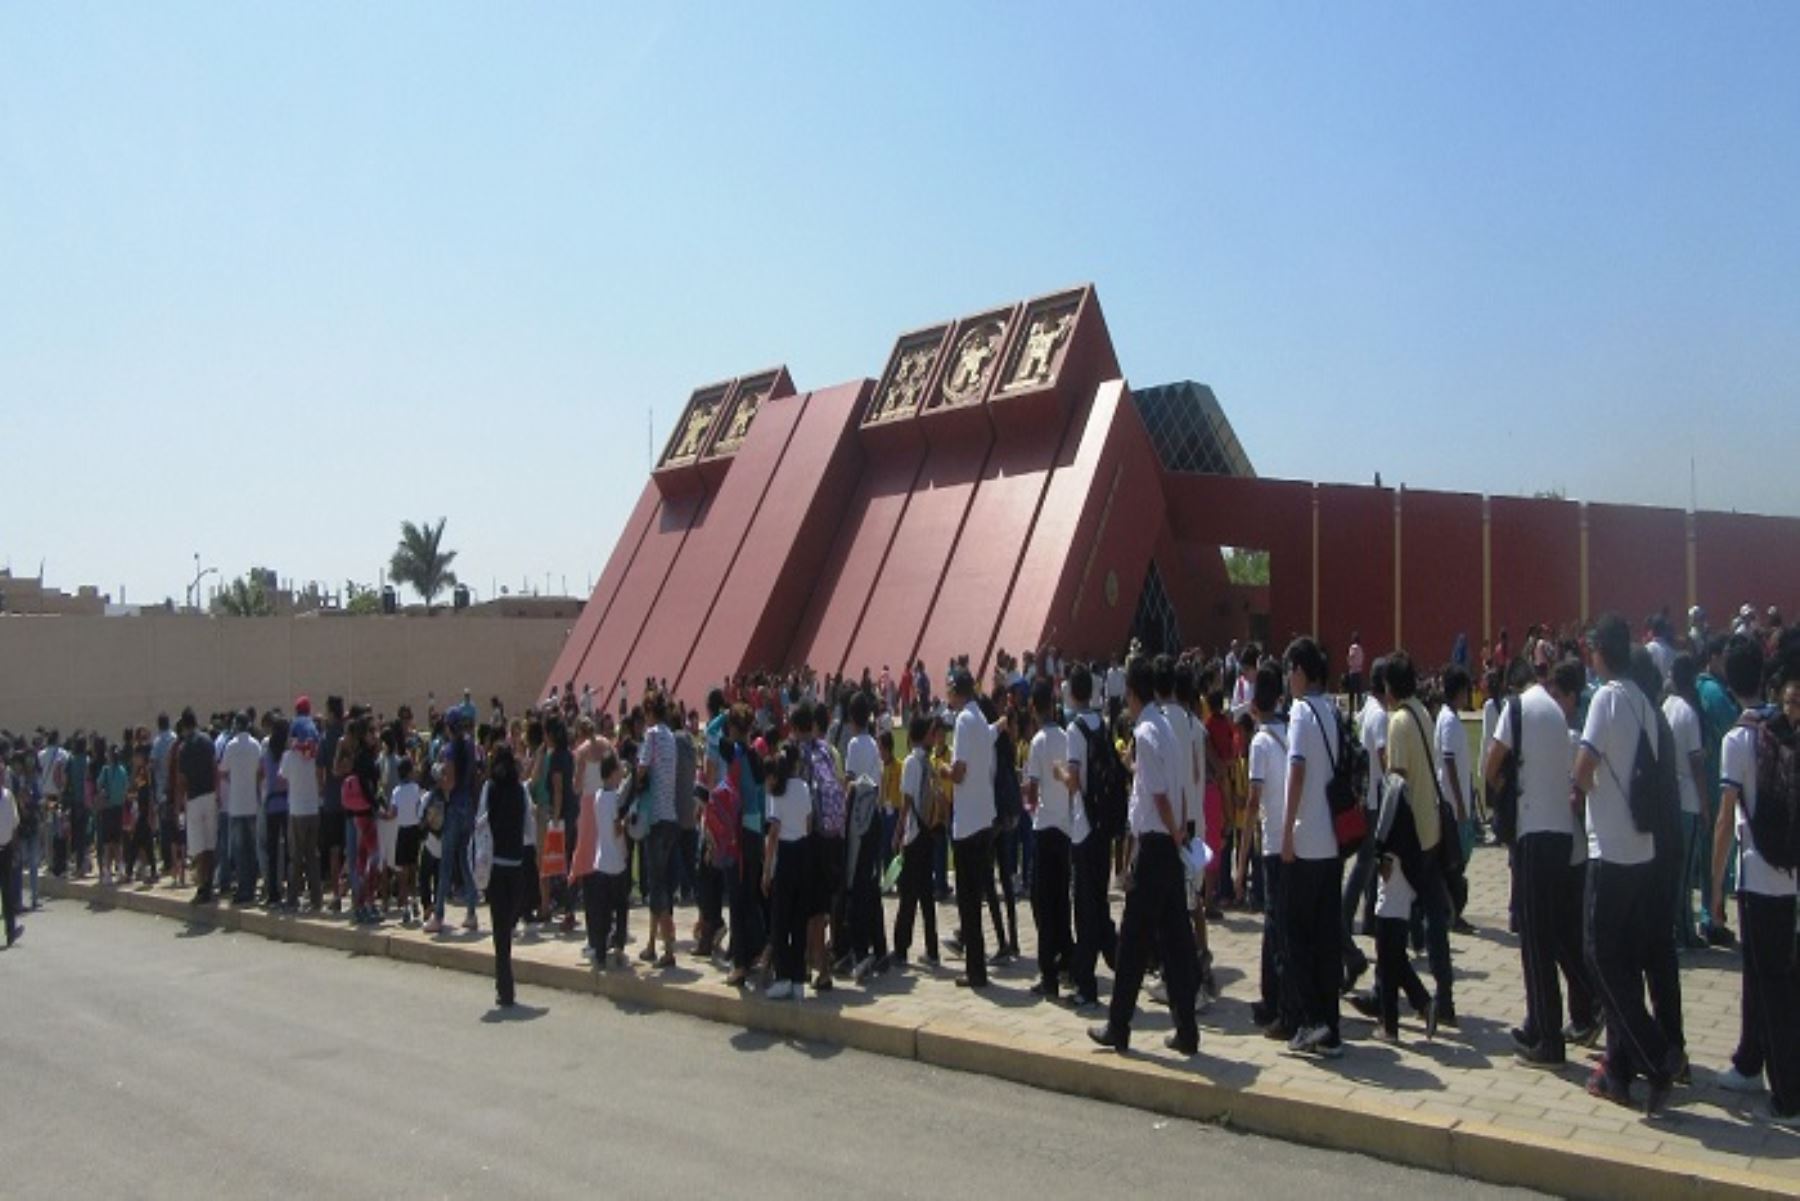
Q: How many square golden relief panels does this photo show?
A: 5